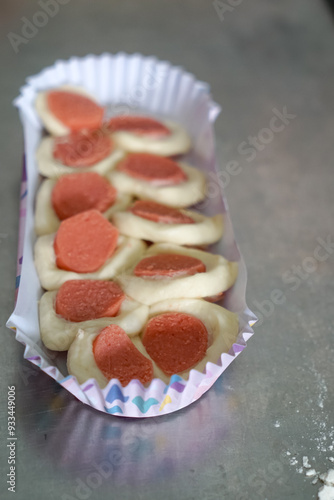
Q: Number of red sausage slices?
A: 11